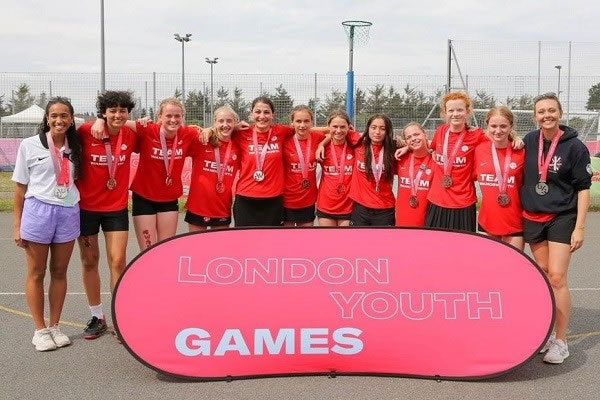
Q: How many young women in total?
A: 12